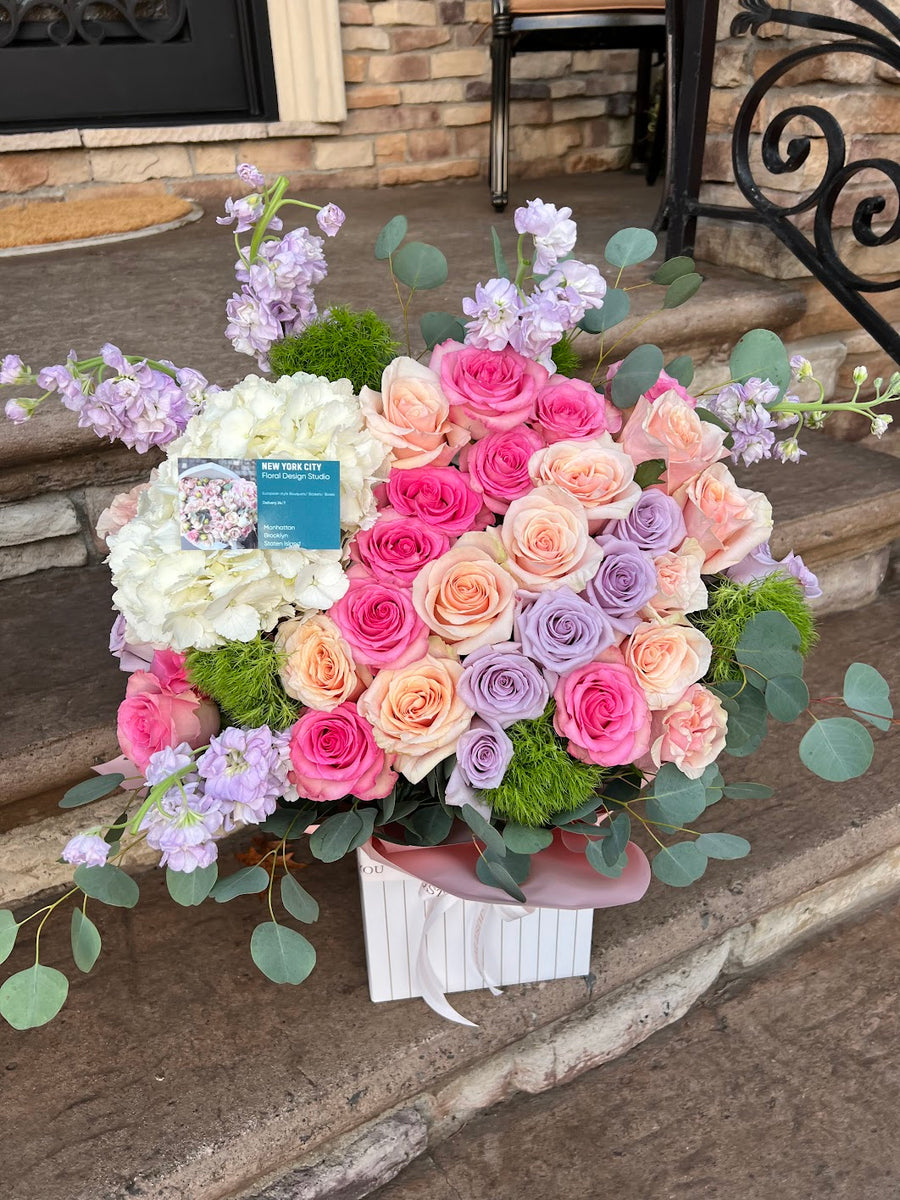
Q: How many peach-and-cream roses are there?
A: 11